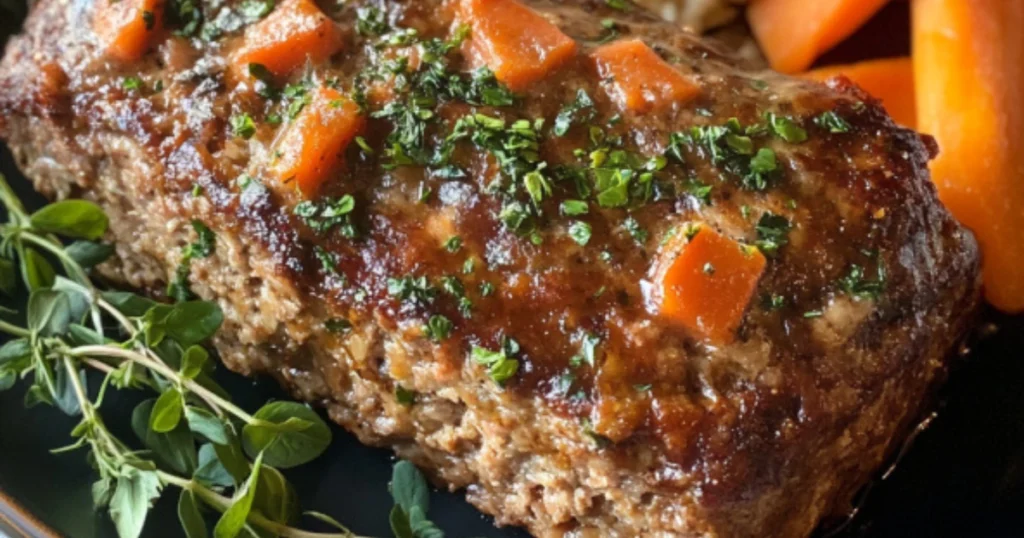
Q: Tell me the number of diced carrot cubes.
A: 6